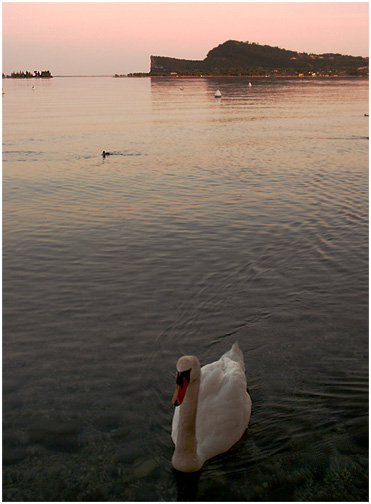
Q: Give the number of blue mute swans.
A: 0